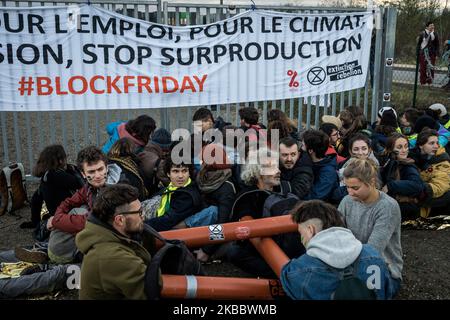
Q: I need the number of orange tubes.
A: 3